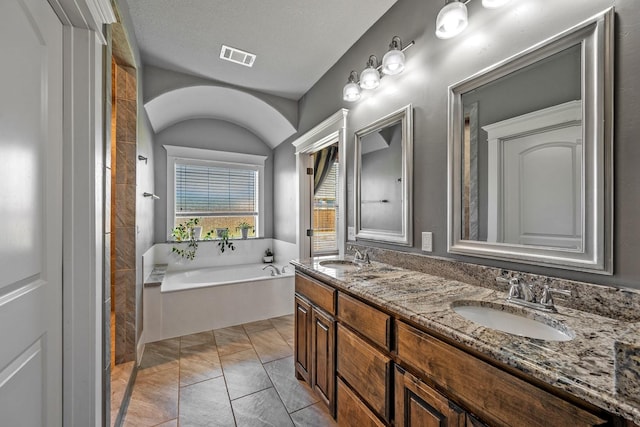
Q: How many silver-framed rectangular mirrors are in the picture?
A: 2